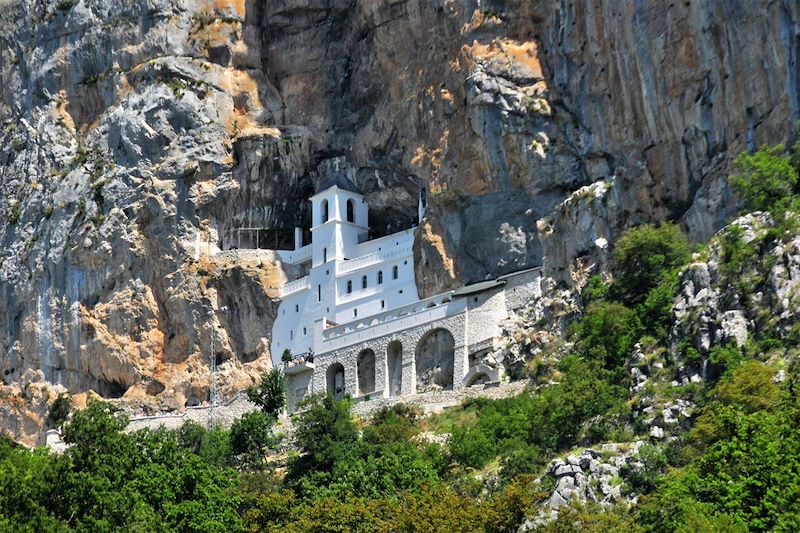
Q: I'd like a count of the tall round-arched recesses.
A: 4